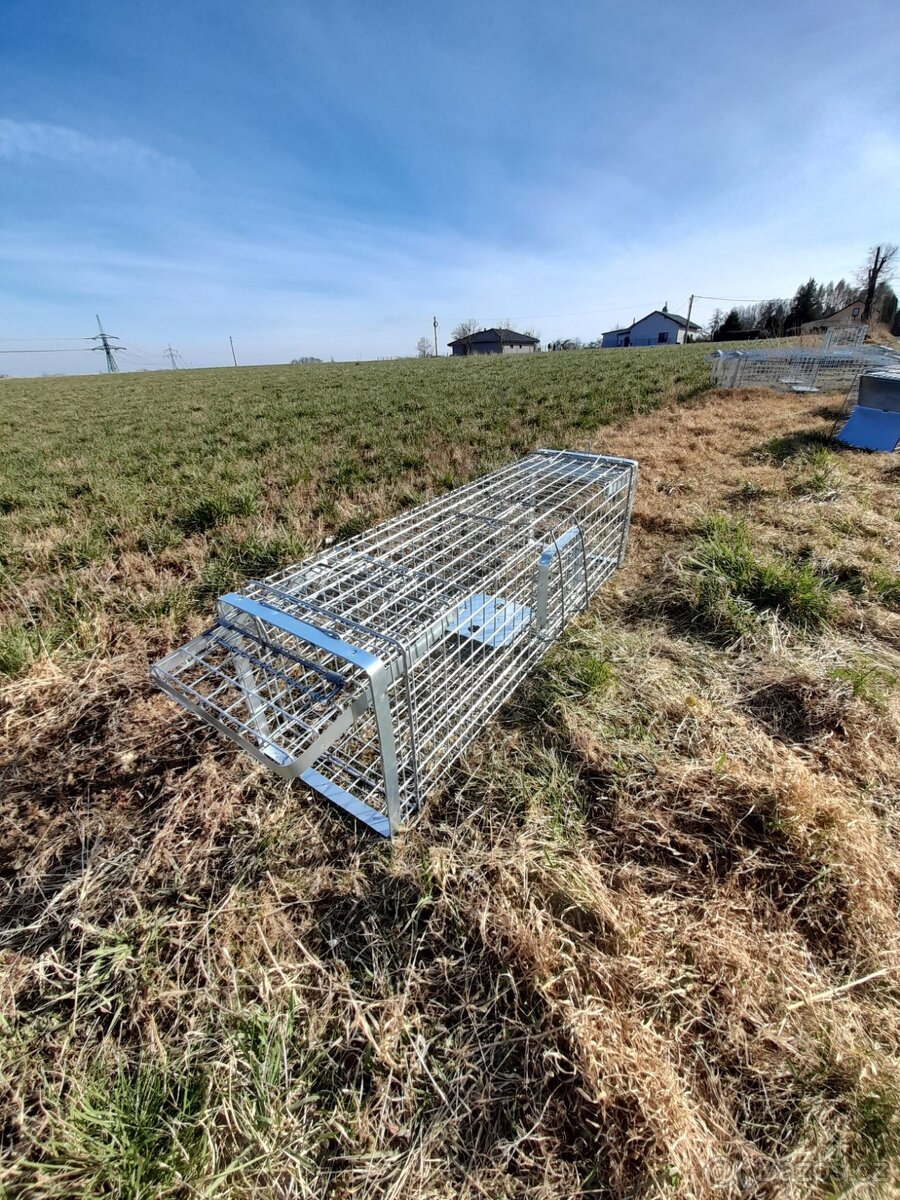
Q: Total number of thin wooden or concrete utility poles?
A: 3